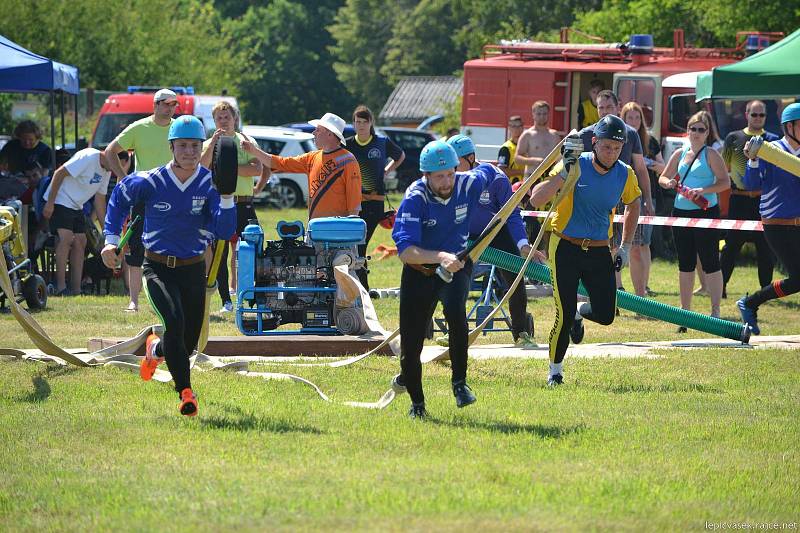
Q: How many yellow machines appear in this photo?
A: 1